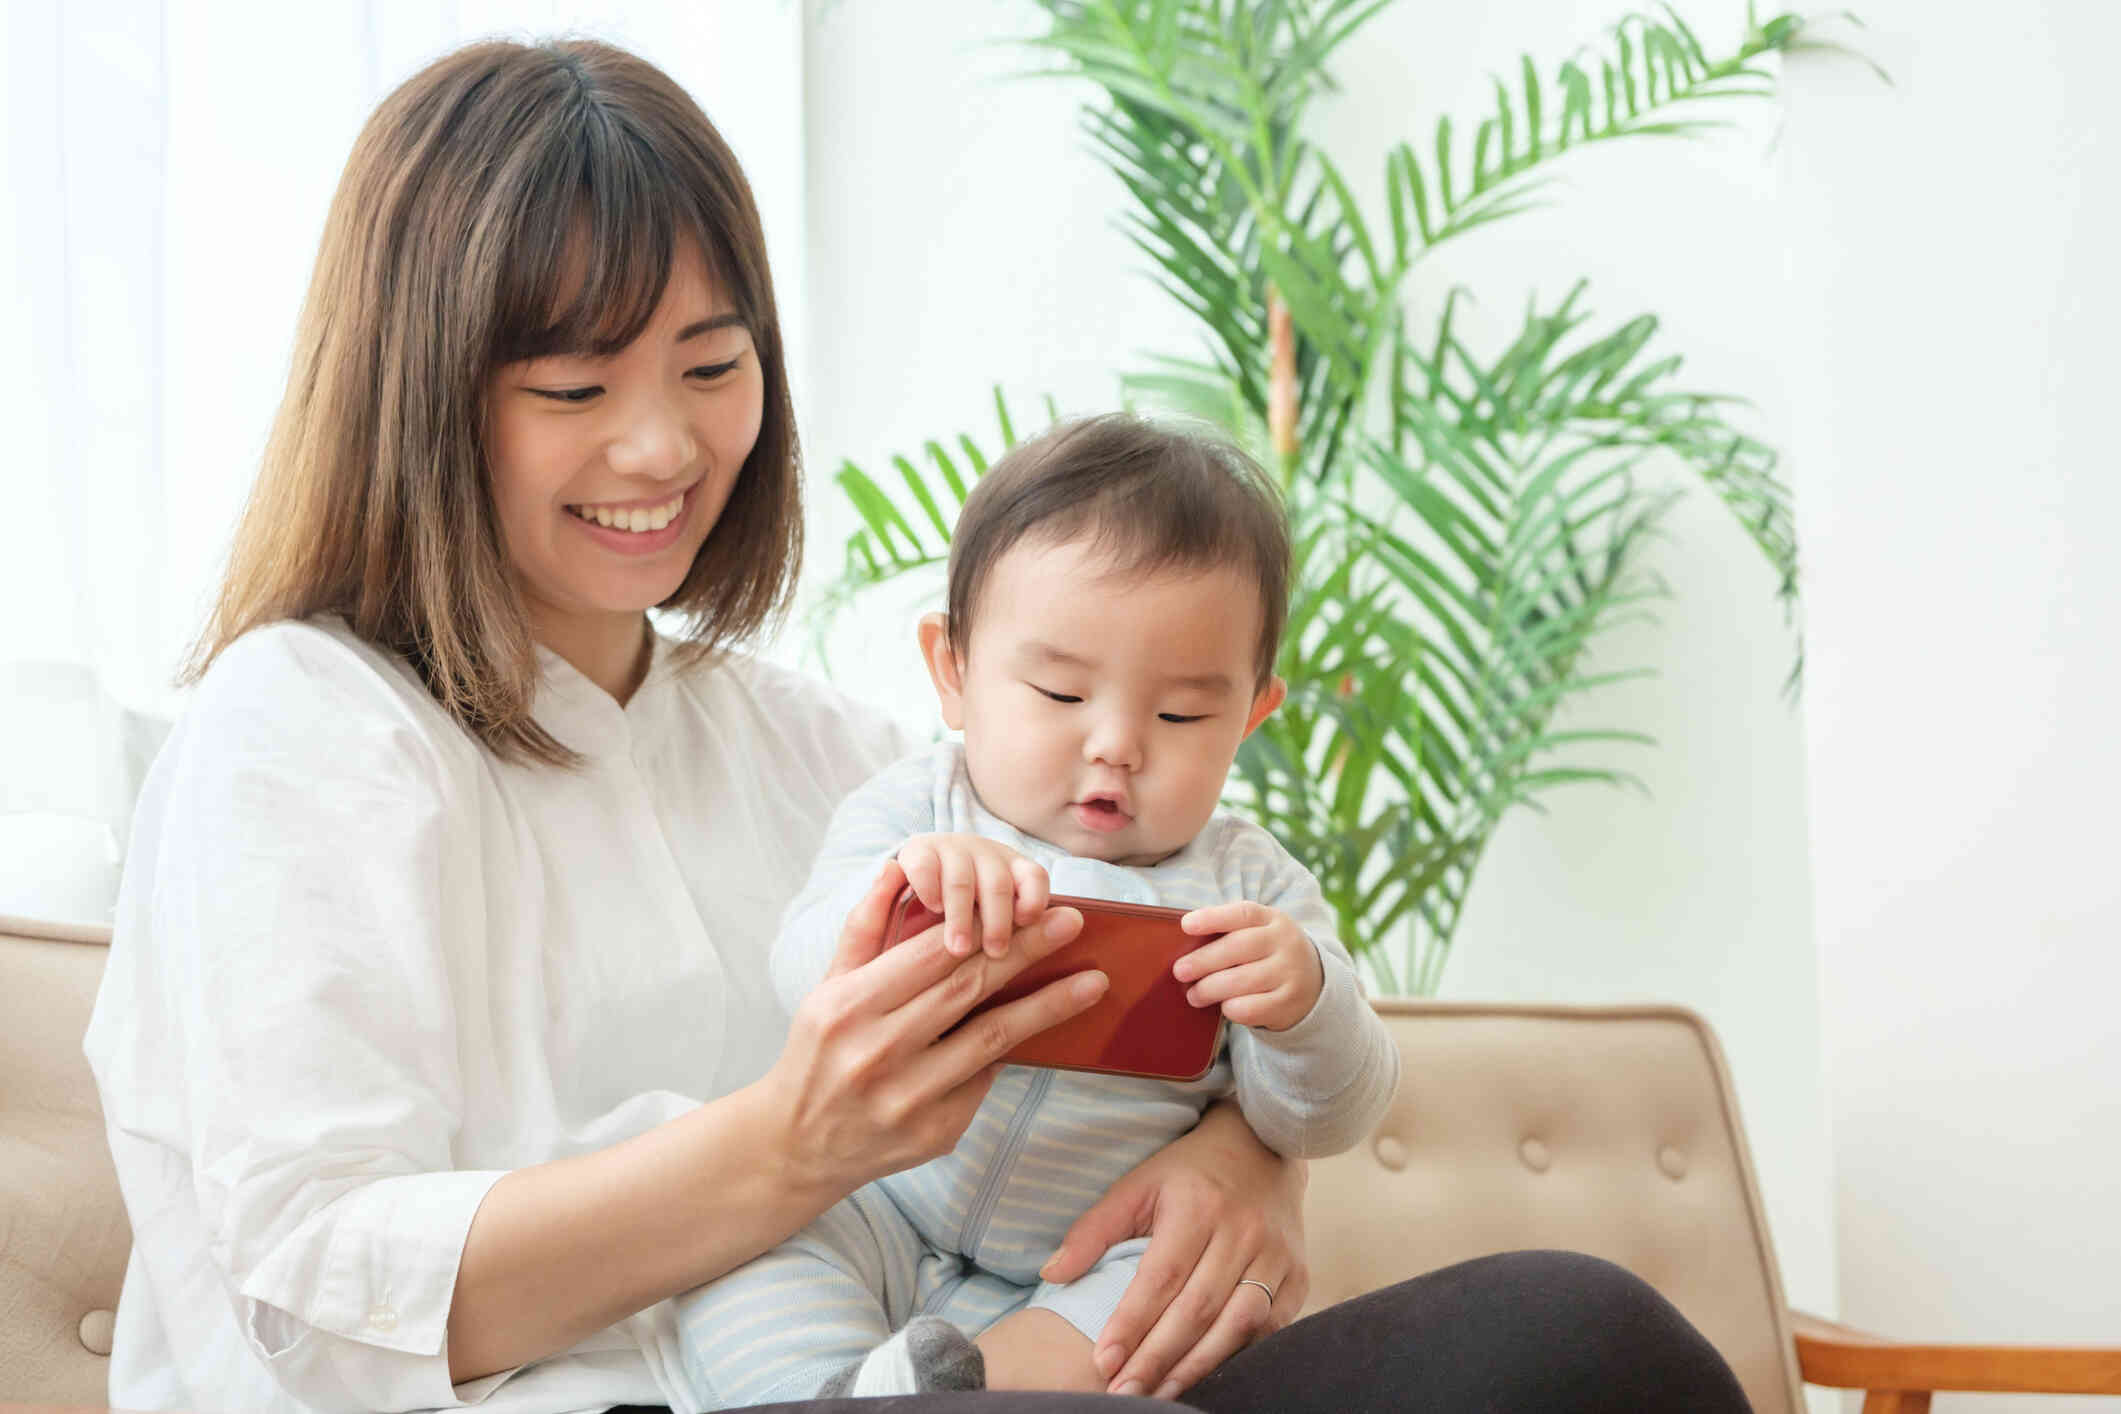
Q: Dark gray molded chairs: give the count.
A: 0